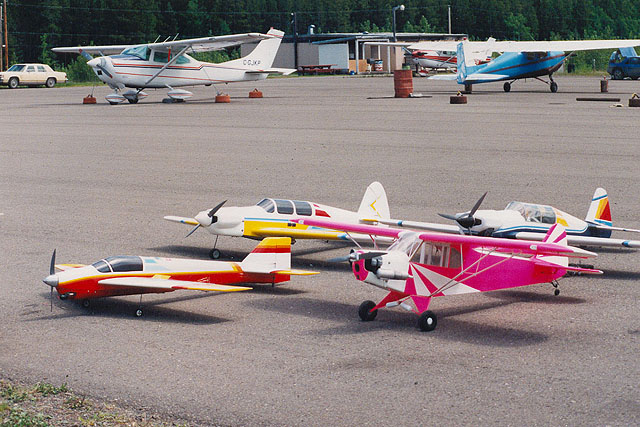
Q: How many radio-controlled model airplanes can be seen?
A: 4